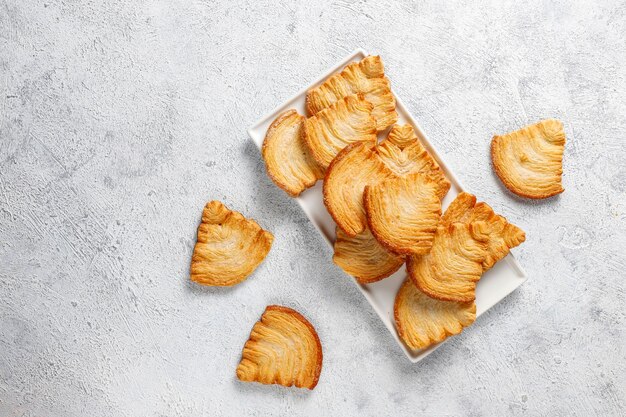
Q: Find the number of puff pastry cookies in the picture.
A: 13